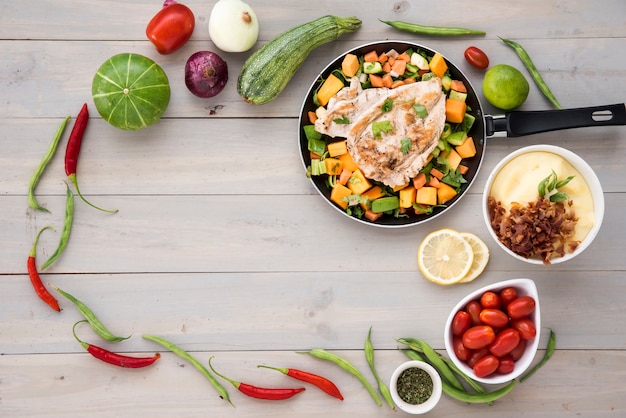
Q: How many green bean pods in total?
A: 12